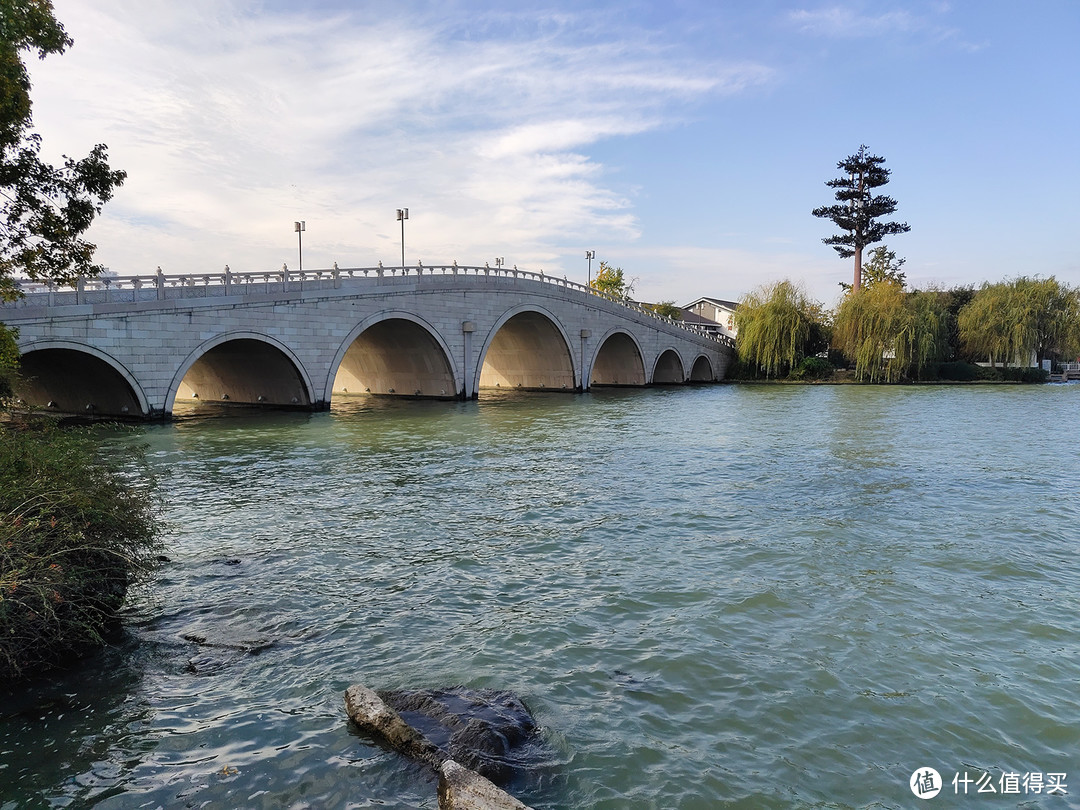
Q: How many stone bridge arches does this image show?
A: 7